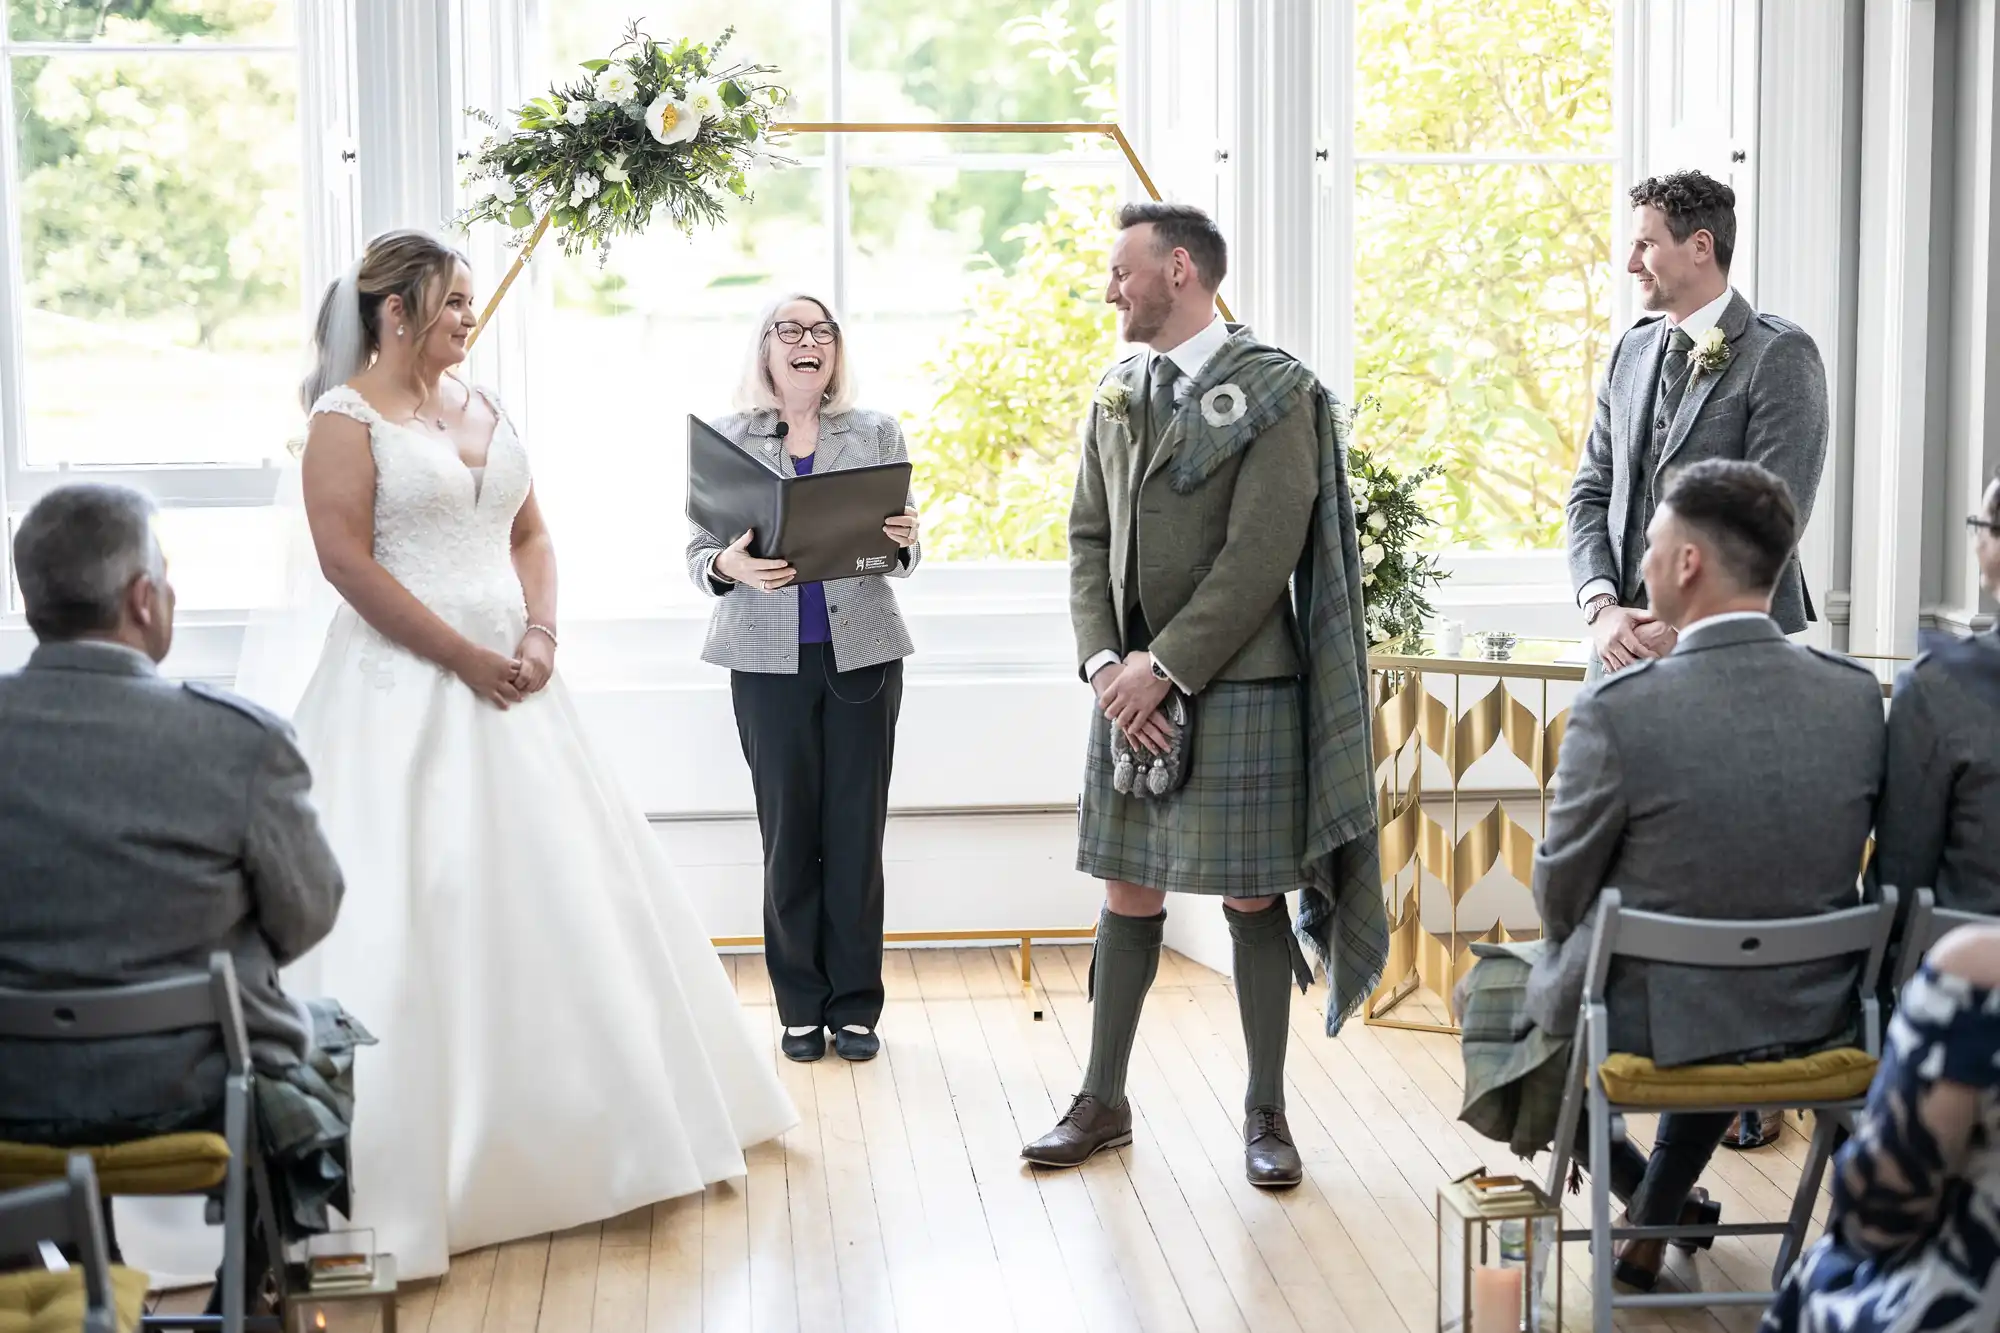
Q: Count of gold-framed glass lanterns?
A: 2